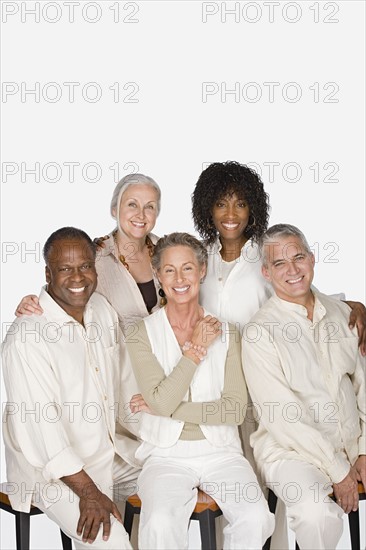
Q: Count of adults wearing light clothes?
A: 5